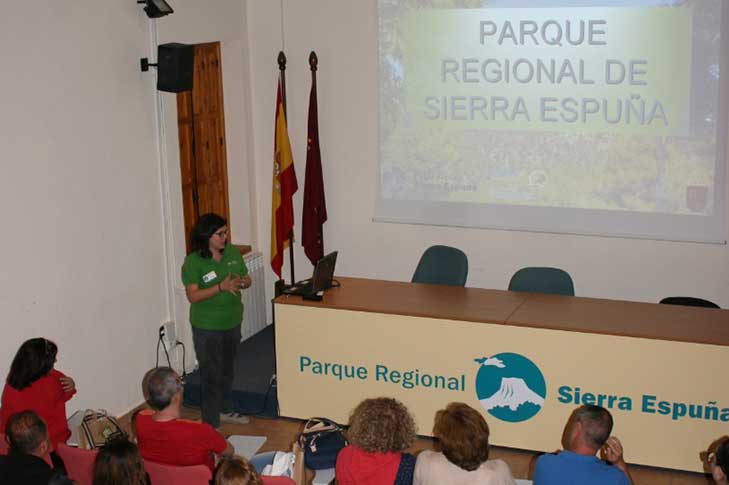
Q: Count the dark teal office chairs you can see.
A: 2